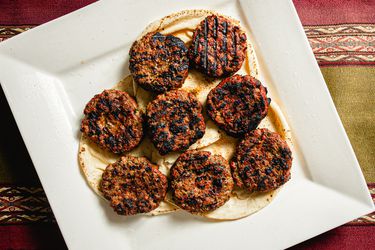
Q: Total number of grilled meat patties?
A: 8